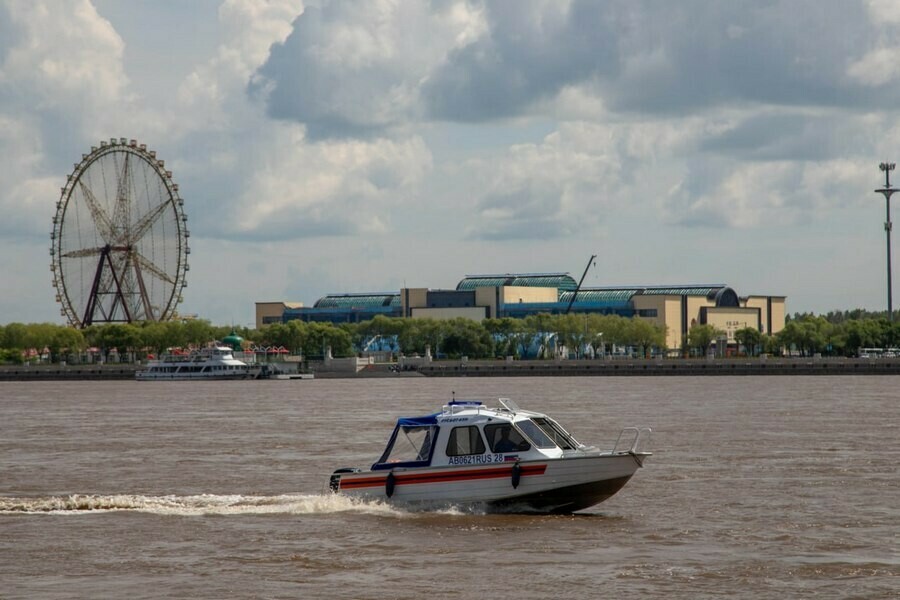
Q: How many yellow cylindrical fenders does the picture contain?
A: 0